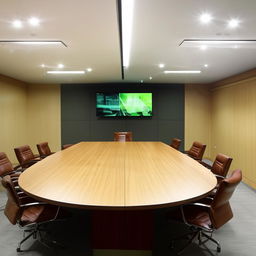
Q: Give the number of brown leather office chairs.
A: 10